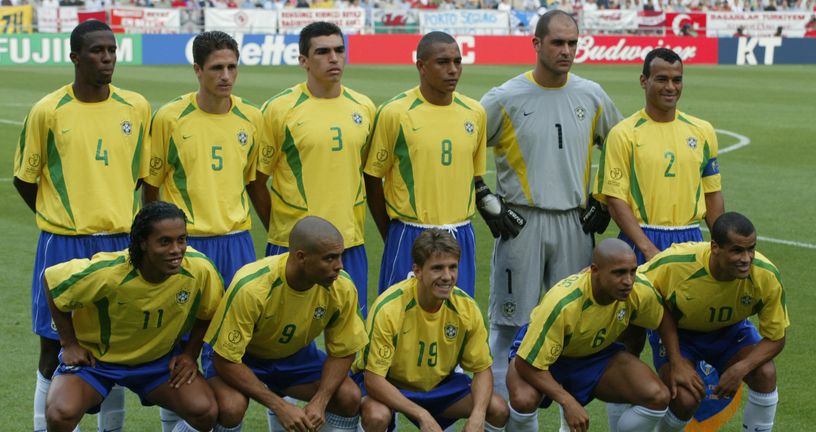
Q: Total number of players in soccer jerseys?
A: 11